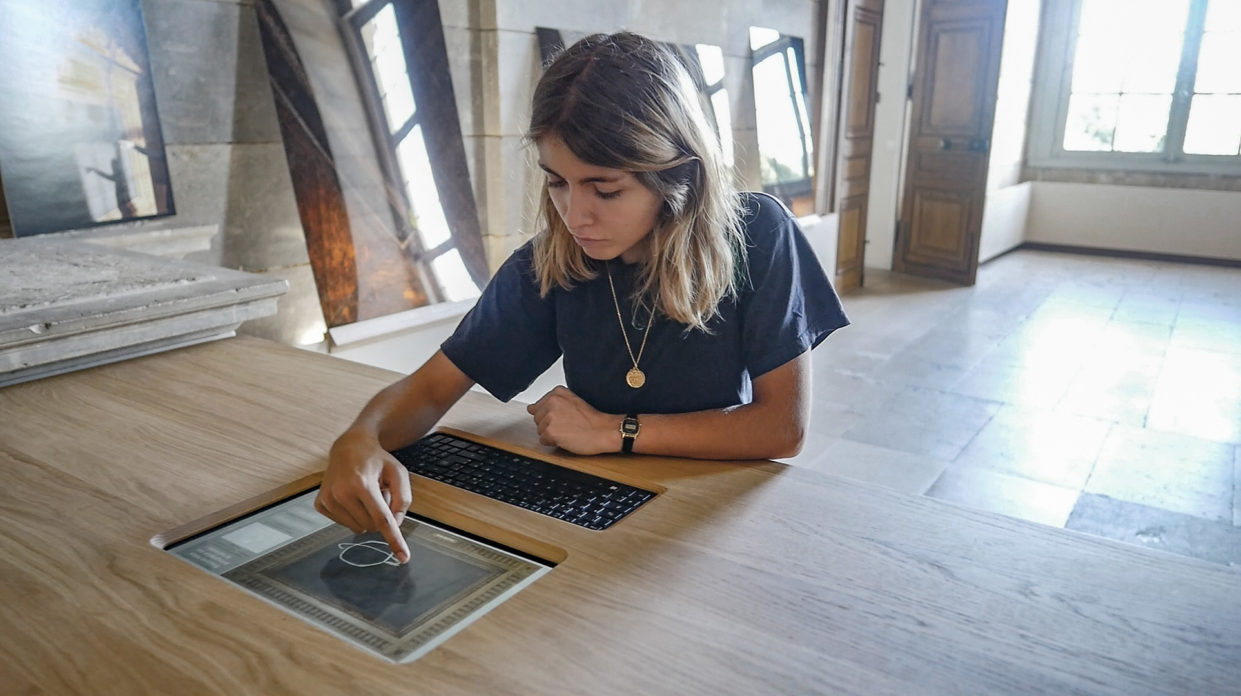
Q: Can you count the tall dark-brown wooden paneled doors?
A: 2